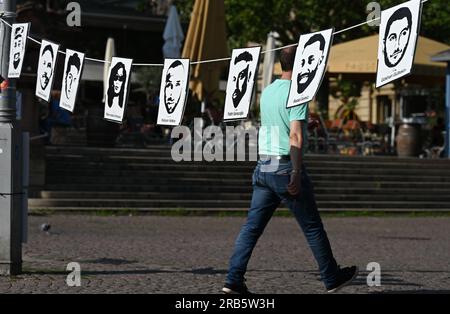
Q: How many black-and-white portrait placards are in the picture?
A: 8